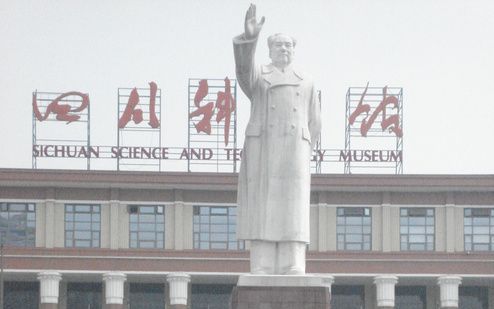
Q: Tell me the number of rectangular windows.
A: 7